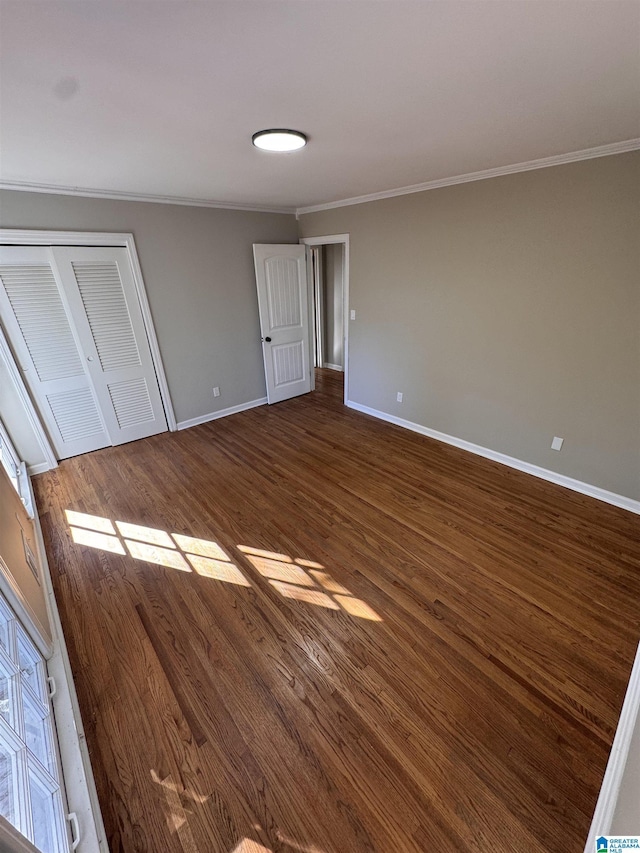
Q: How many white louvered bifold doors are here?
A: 2